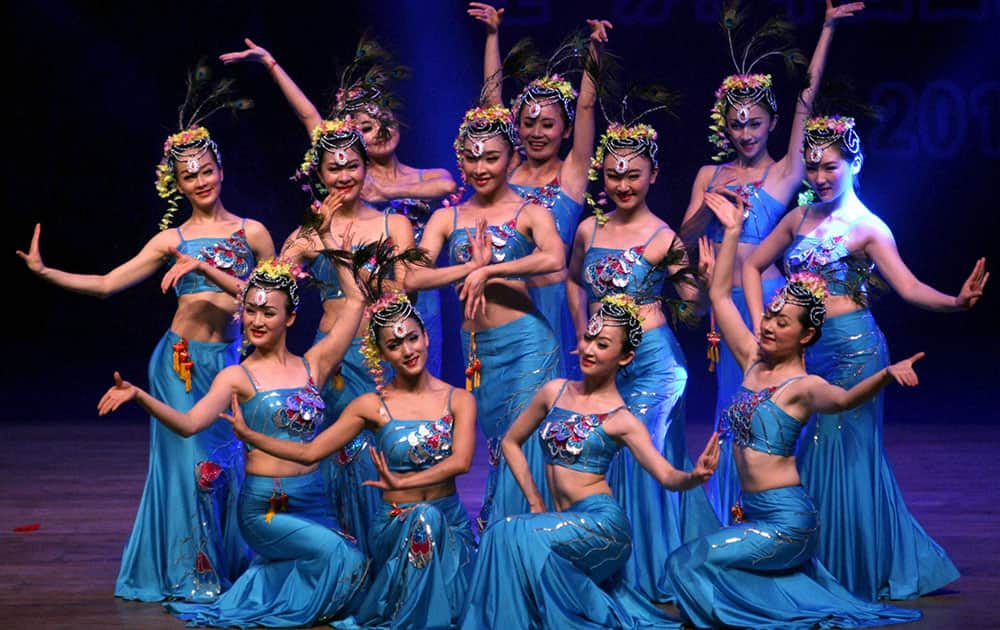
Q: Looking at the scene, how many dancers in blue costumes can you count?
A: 12